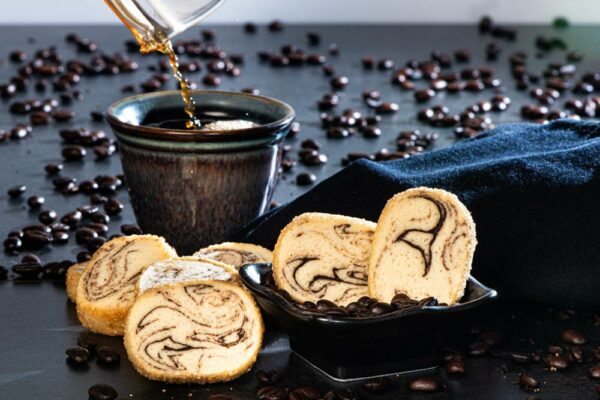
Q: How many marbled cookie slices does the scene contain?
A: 7